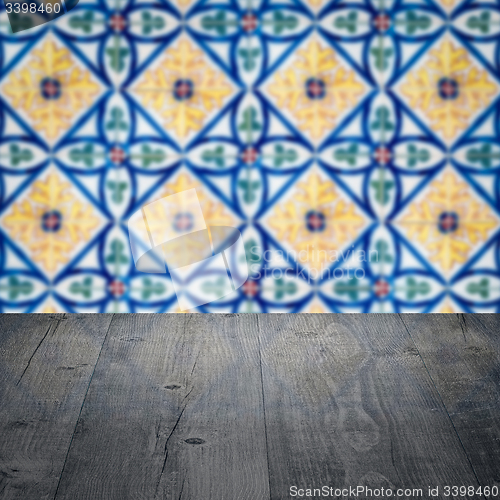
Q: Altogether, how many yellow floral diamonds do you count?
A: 8